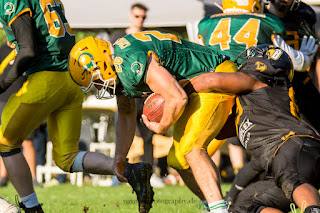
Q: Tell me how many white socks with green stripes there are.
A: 1